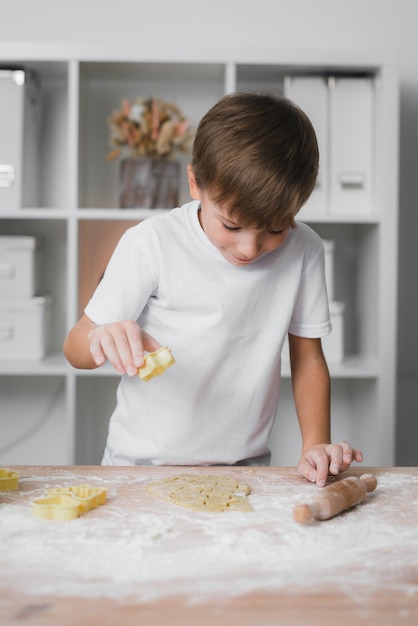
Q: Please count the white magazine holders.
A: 3